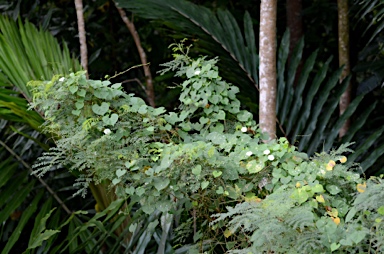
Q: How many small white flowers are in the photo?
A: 7